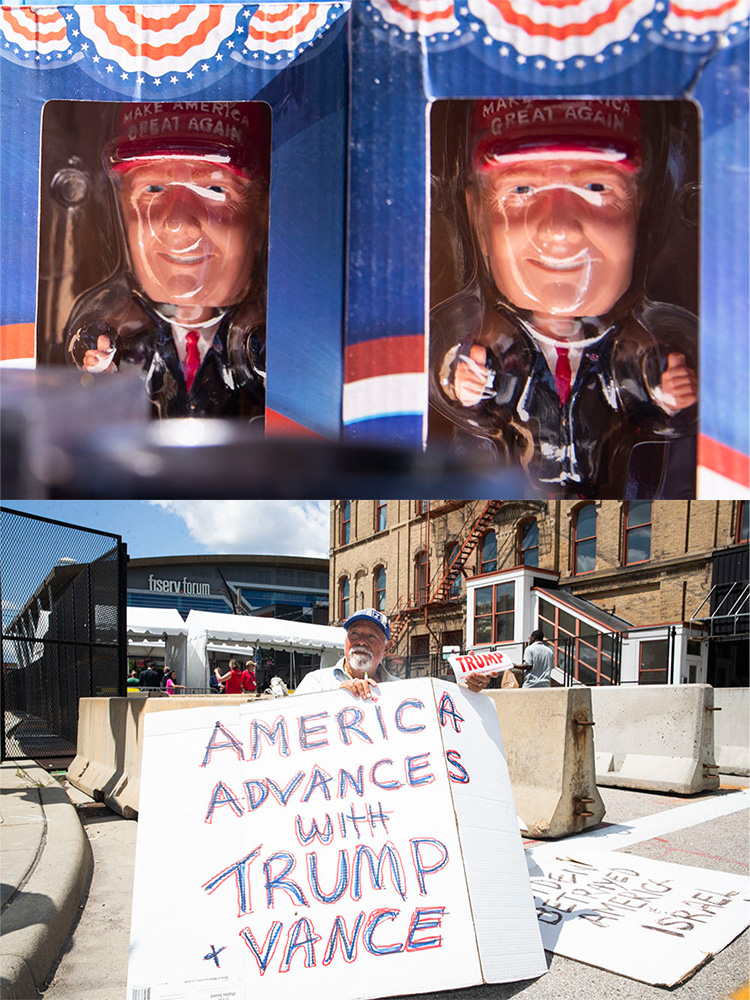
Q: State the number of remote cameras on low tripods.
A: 0